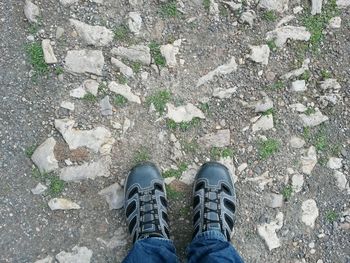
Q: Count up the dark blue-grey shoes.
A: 2